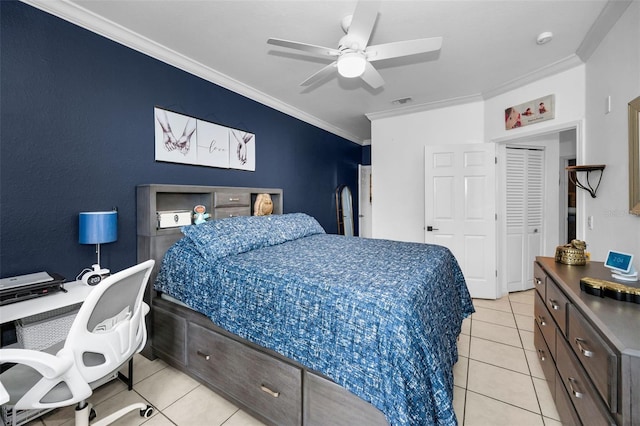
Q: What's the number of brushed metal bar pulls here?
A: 10